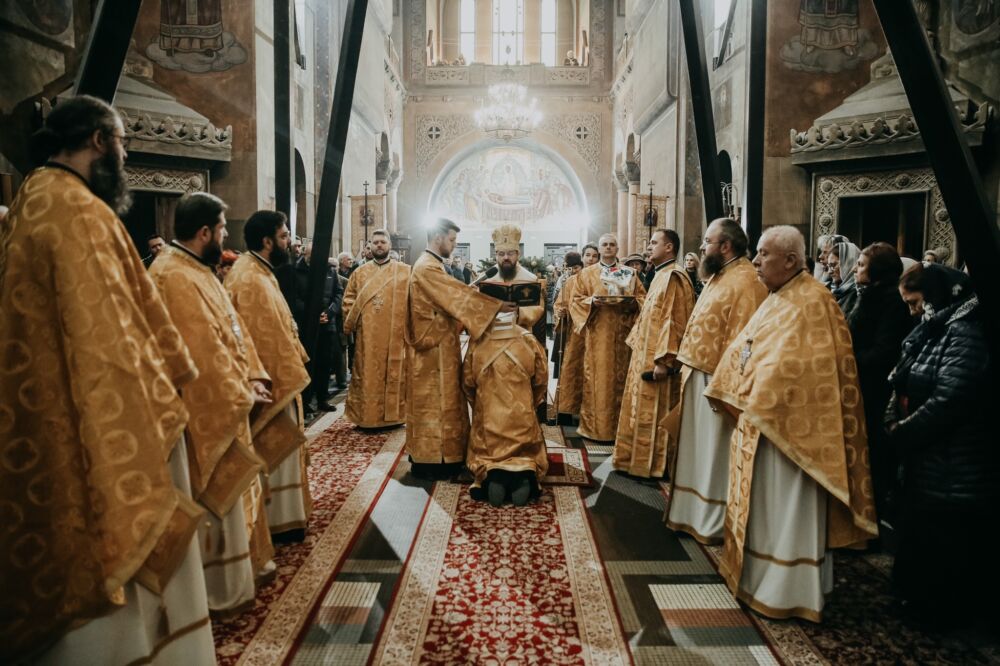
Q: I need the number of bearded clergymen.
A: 7